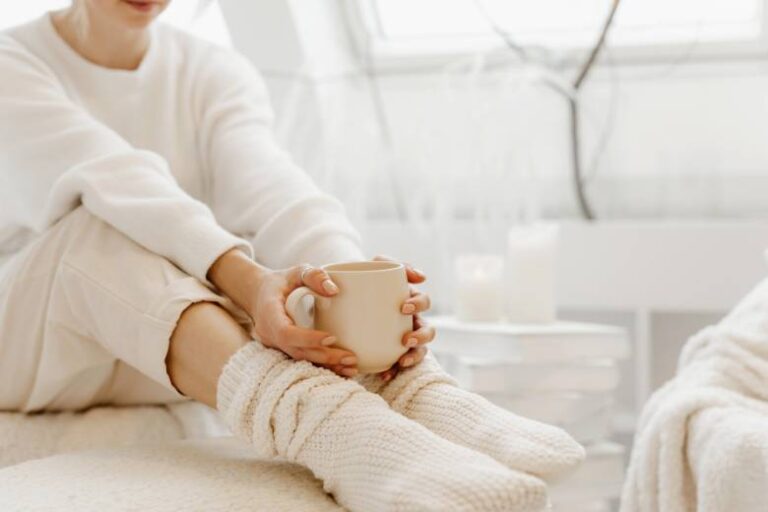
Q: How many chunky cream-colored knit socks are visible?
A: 2